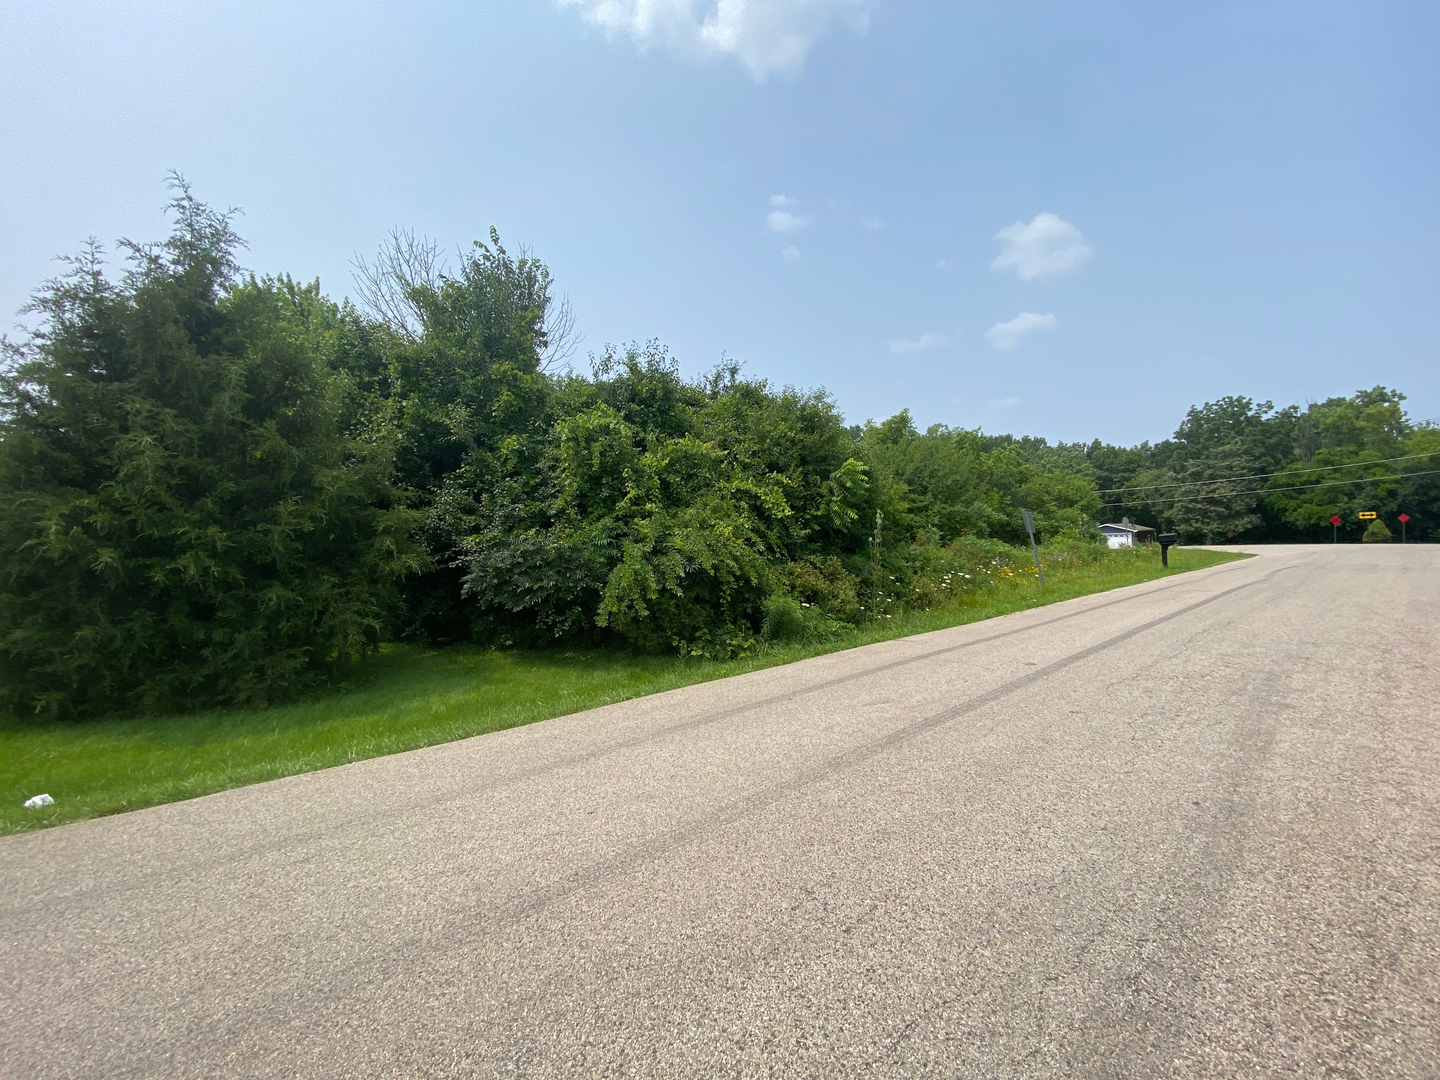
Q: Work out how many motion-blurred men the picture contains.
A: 0